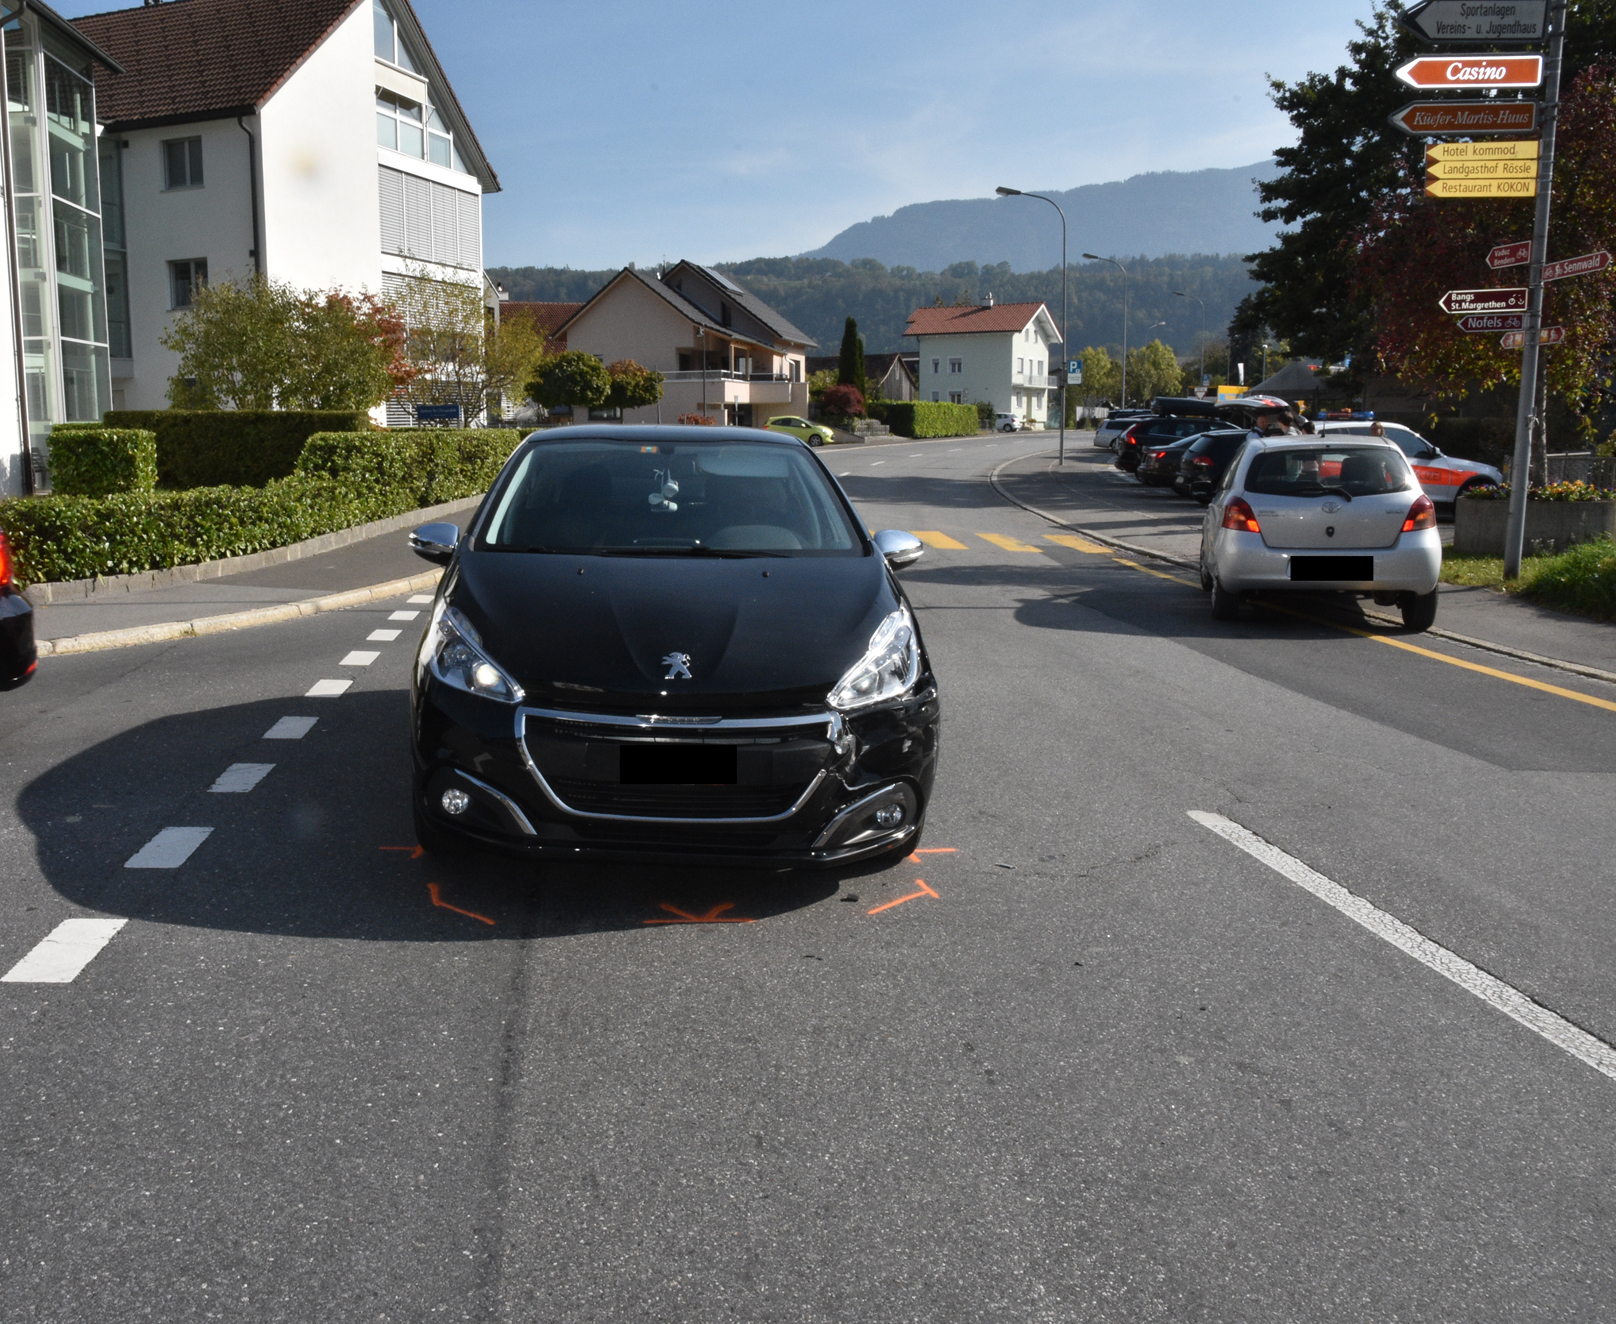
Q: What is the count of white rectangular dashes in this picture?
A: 9